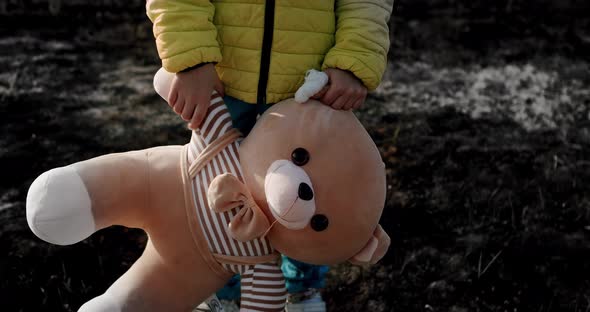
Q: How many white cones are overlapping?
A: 0